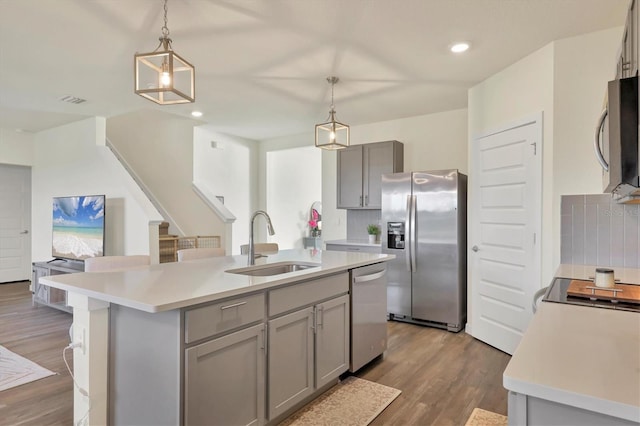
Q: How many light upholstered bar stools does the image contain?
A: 3